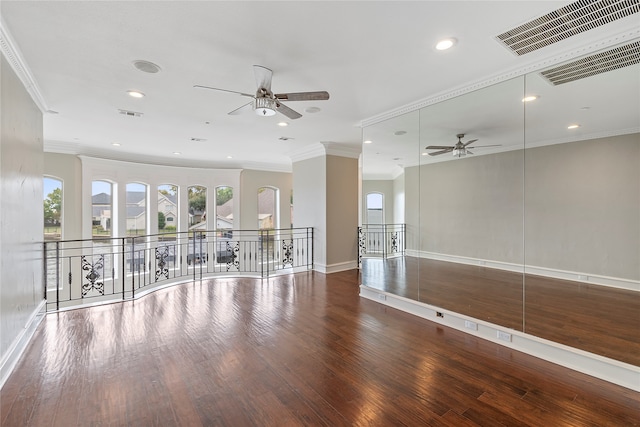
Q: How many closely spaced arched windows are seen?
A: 5